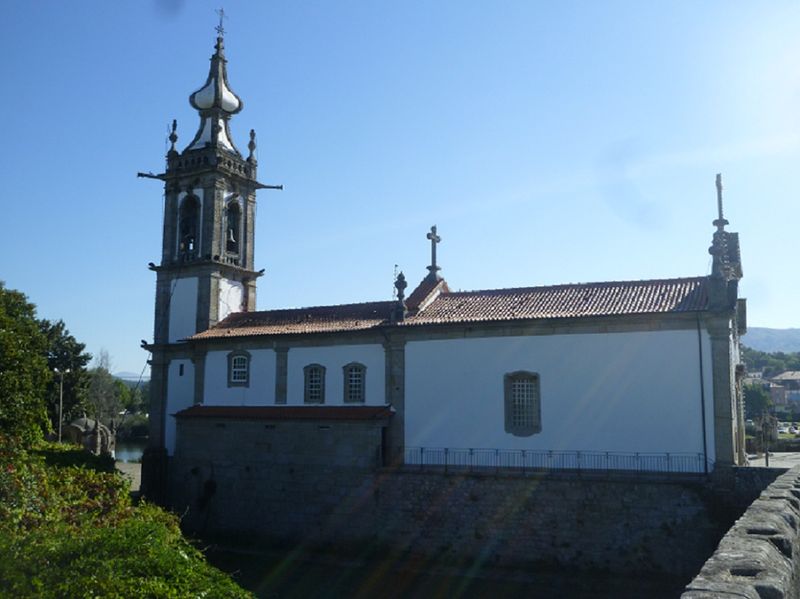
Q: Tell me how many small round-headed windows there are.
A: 3